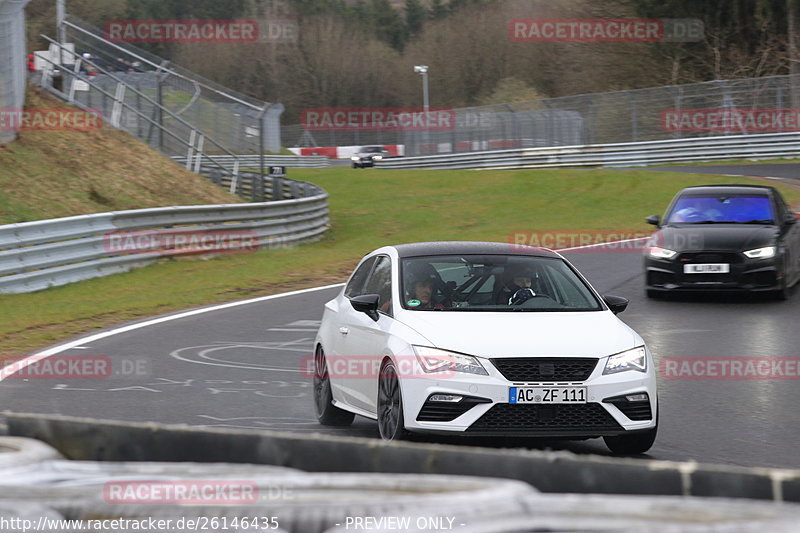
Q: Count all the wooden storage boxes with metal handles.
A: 0